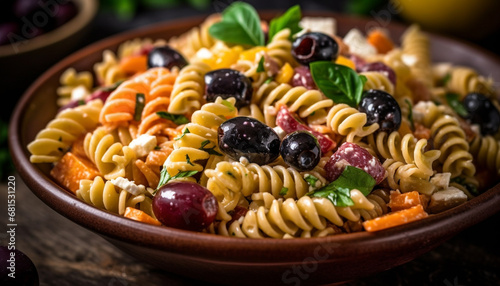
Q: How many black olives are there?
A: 7